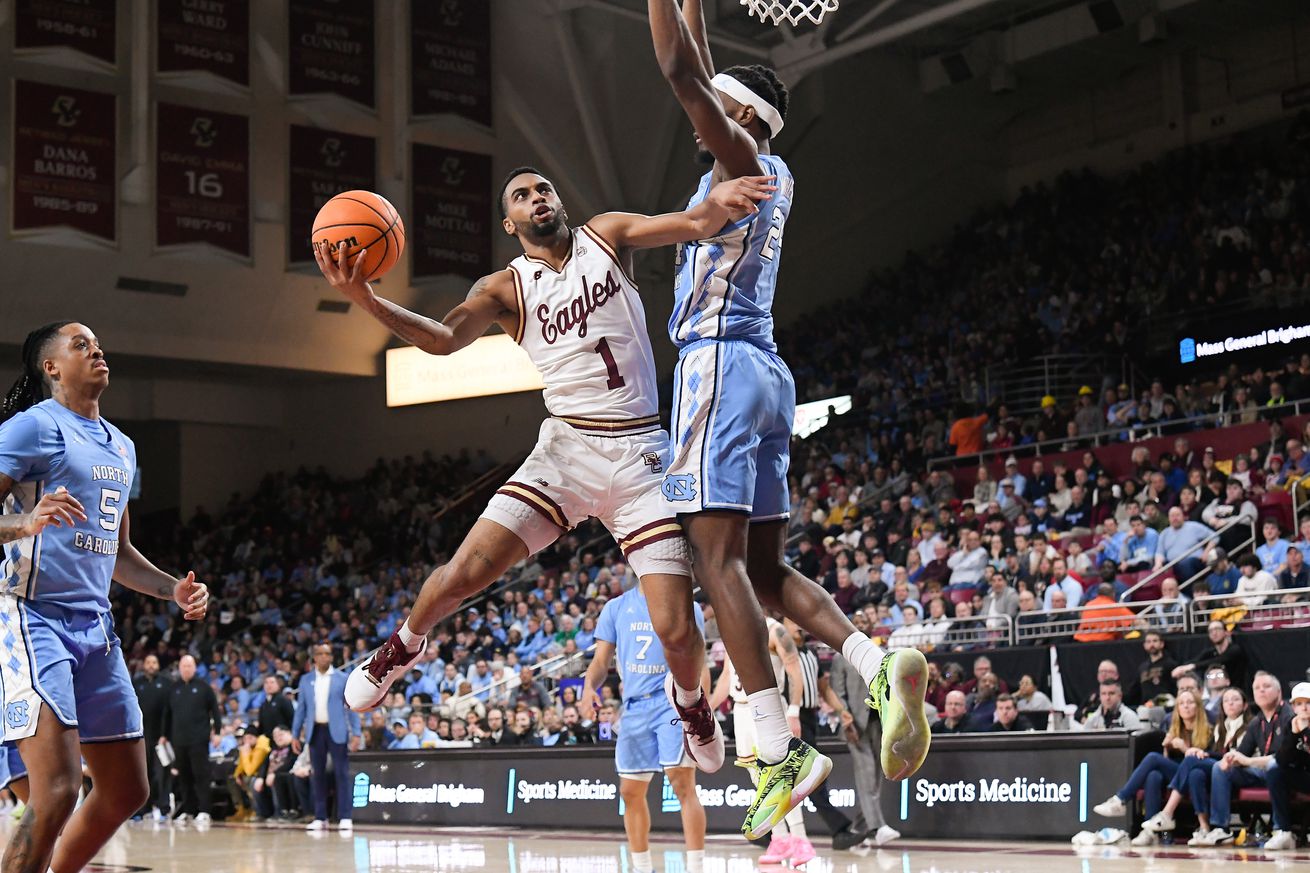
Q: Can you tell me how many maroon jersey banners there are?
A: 8